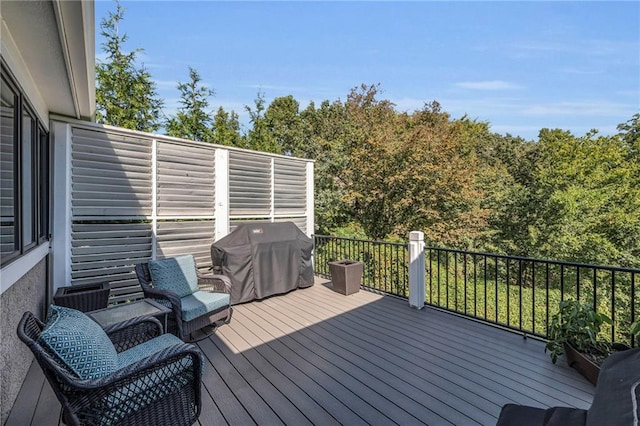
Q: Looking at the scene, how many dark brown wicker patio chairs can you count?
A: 2